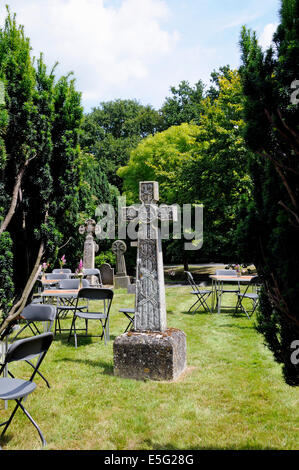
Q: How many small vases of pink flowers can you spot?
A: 4